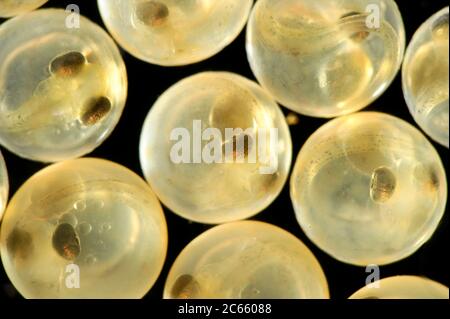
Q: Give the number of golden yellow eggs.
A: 11